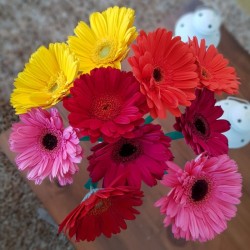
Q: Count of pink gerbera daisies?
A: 2